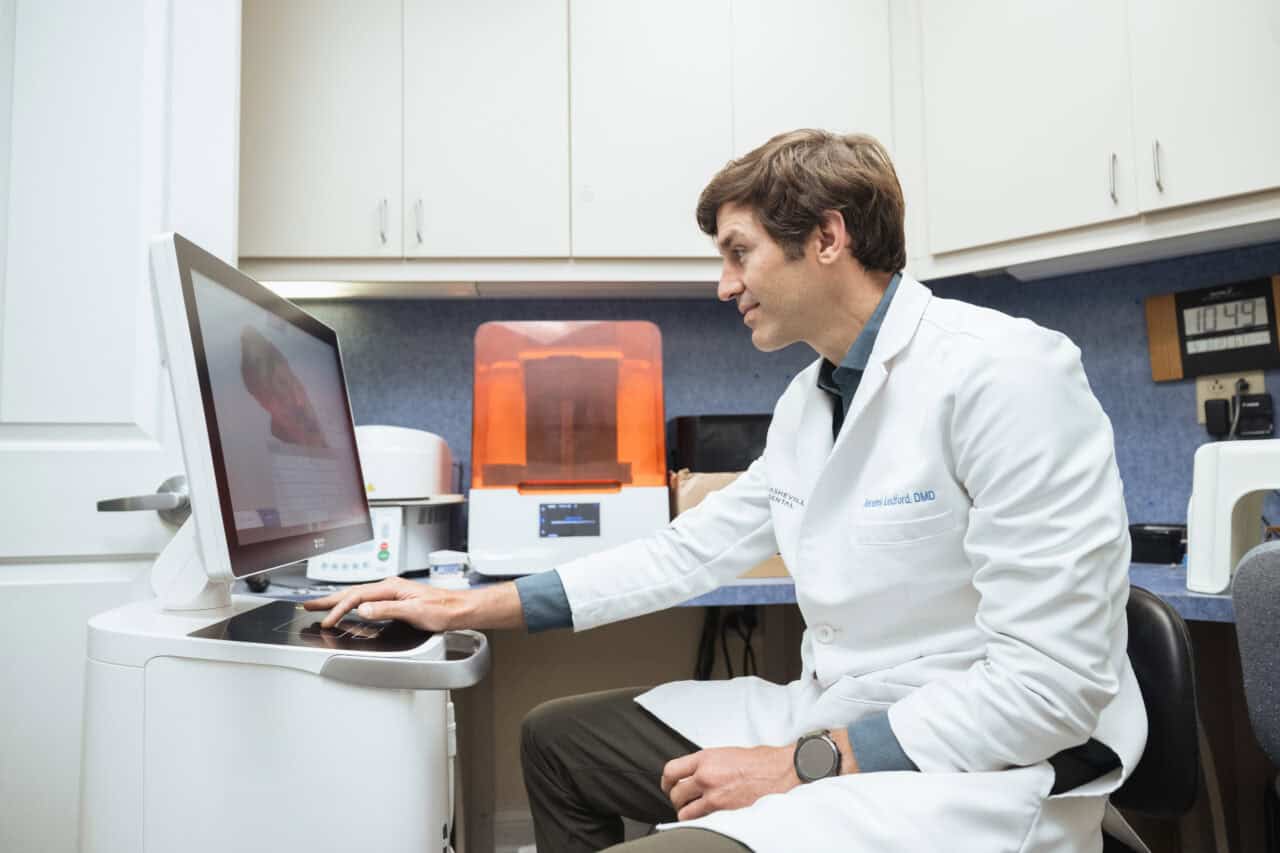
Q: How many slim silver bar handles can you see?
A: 4